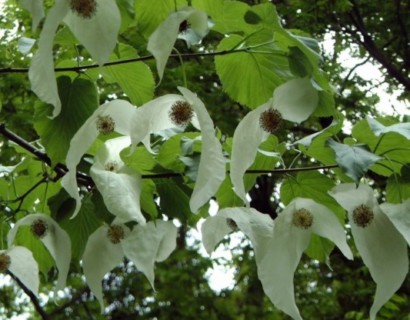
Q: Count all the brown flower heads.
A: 12